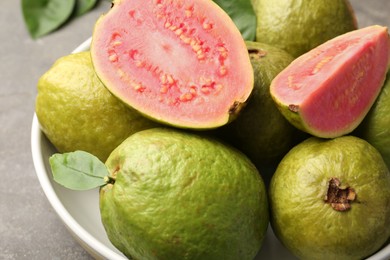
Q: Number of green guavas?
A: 6